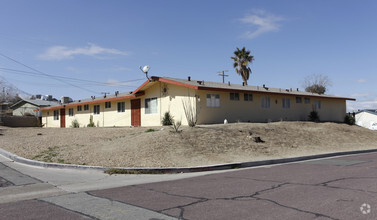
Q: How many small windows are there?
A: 7